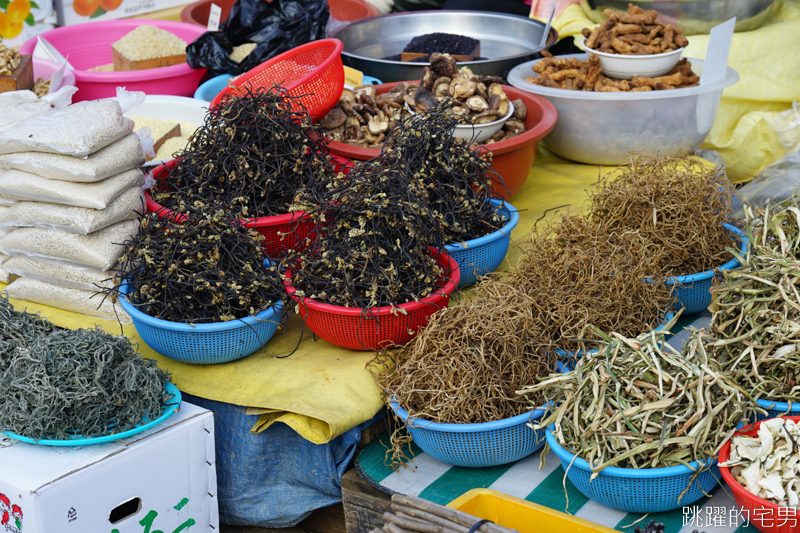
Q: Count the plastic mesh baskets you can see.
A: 11